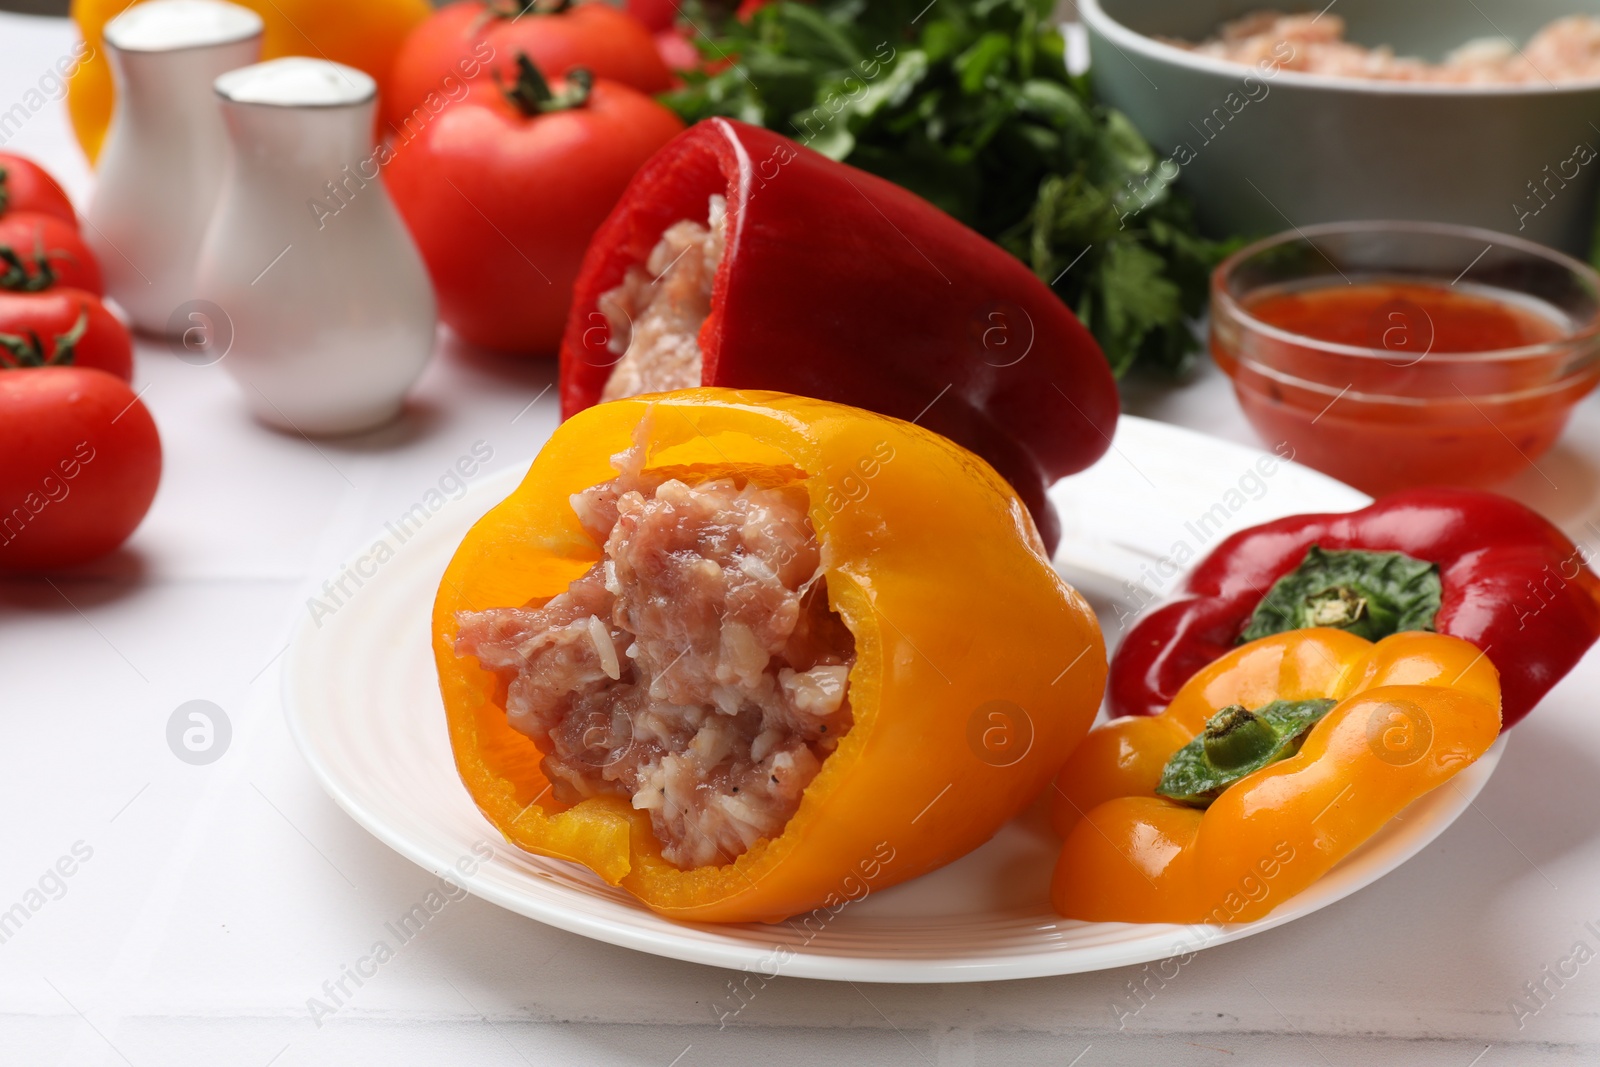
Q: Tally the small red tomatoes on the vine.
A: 4